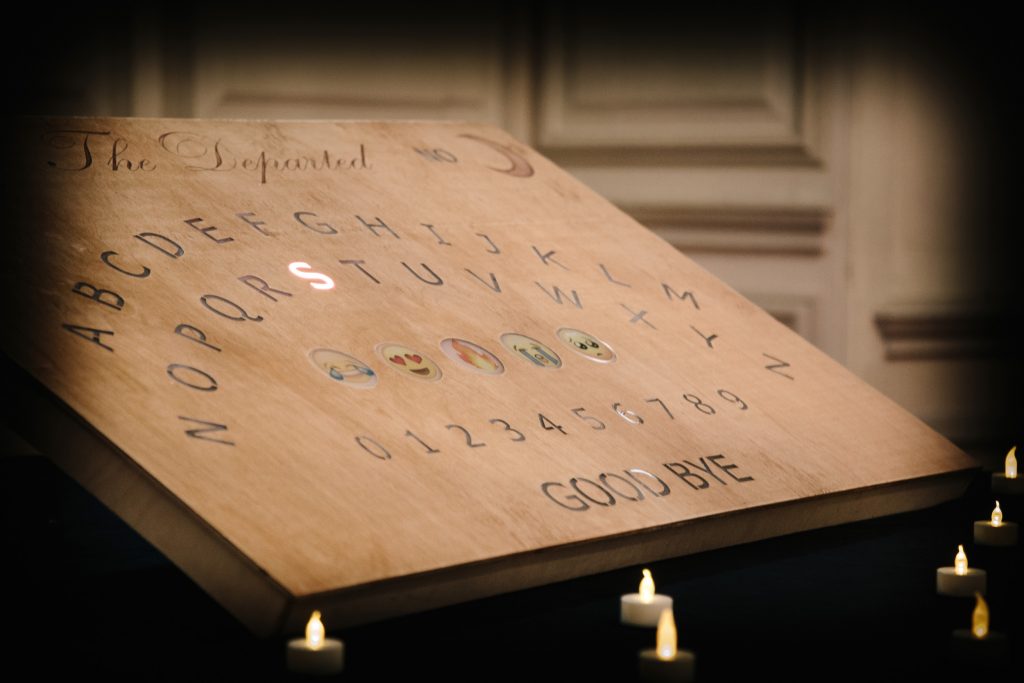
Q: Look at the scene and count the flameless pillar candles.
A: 7